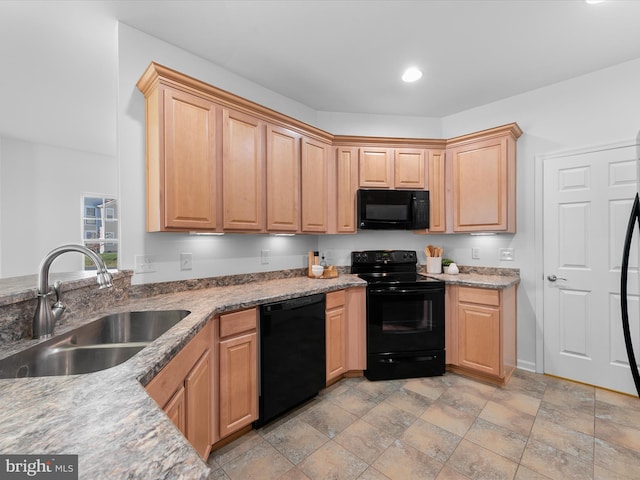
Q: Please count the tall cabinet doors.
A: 7